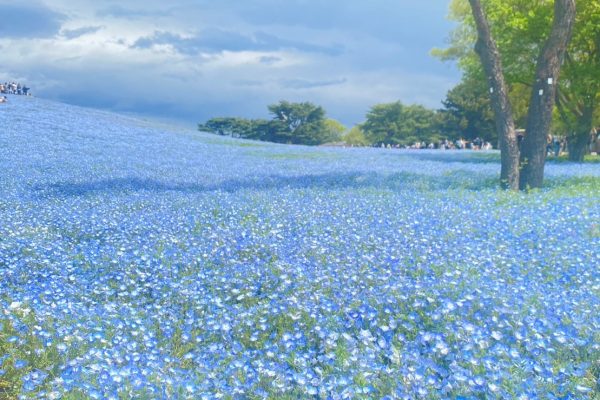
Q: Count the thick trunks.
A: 2